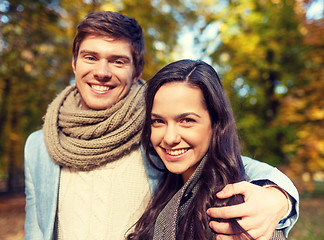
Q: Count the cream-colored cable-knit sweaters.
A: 1